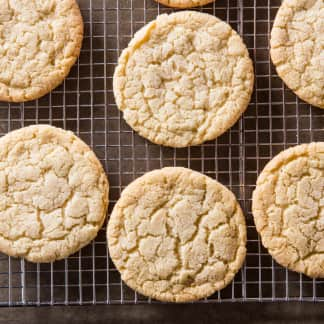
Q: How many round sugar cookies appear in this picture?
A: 7